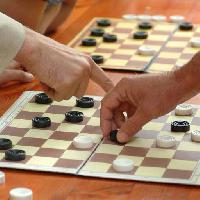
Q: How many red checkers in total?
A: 0